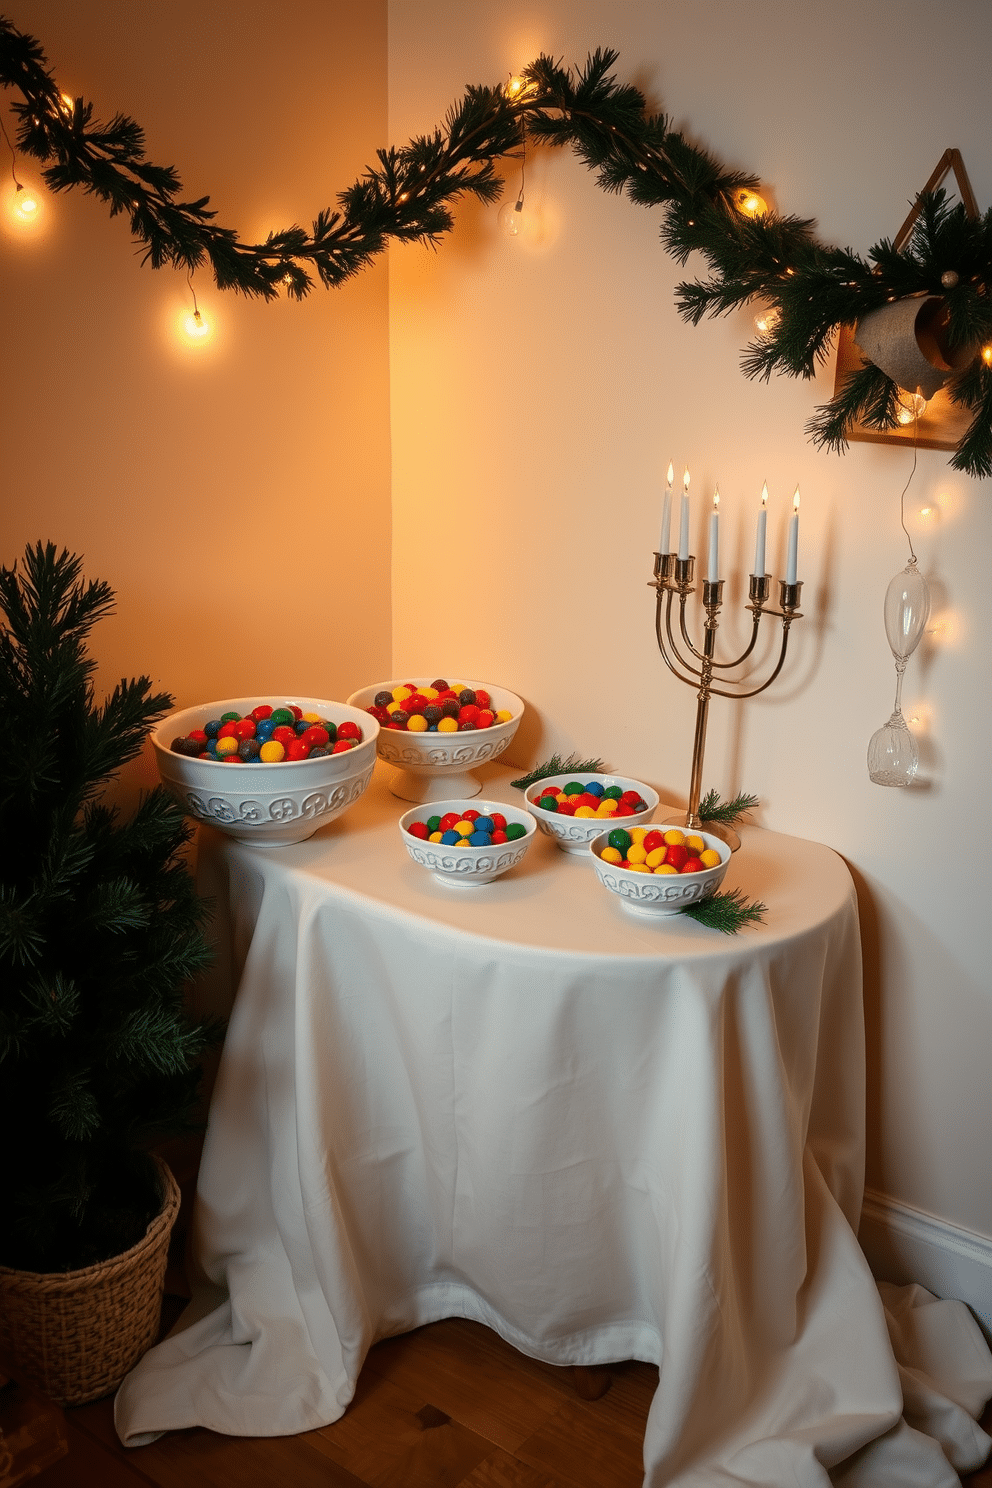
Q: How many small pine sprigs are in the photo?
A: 3